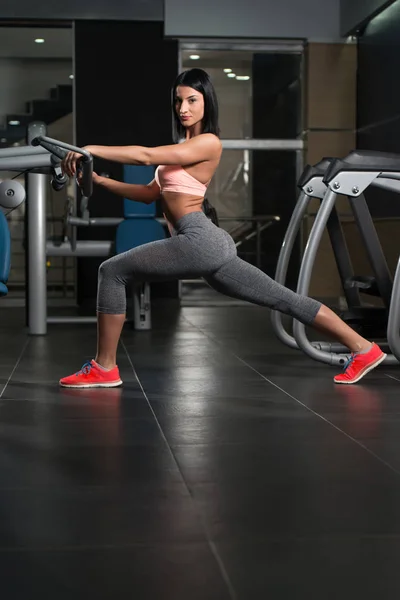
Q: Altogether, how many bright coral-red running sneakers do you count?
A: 2